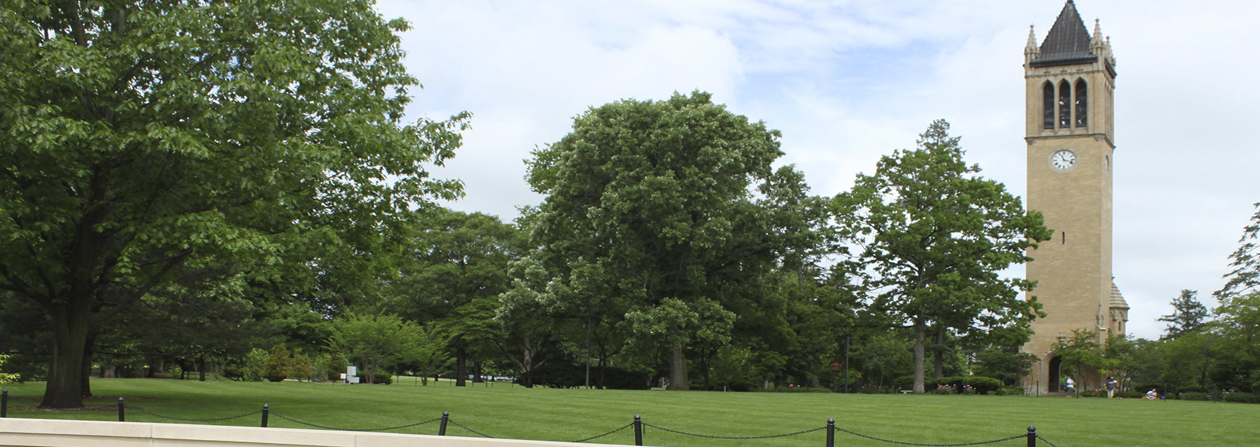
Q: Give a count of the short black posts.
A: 7